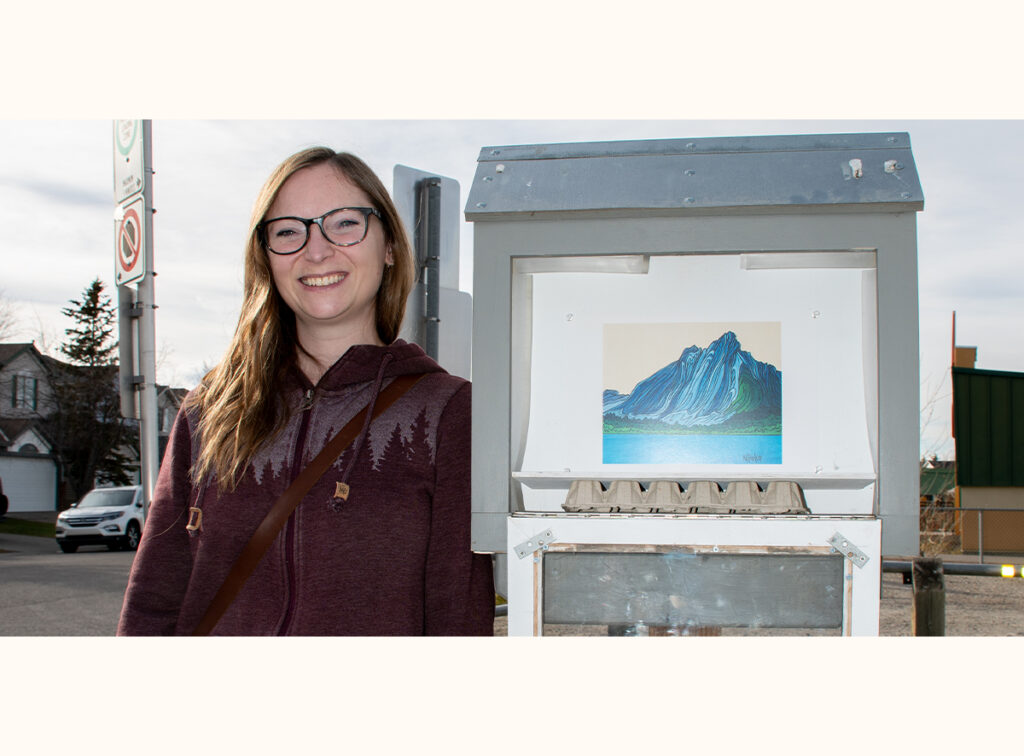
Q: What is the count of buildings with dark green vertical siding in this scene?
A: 1